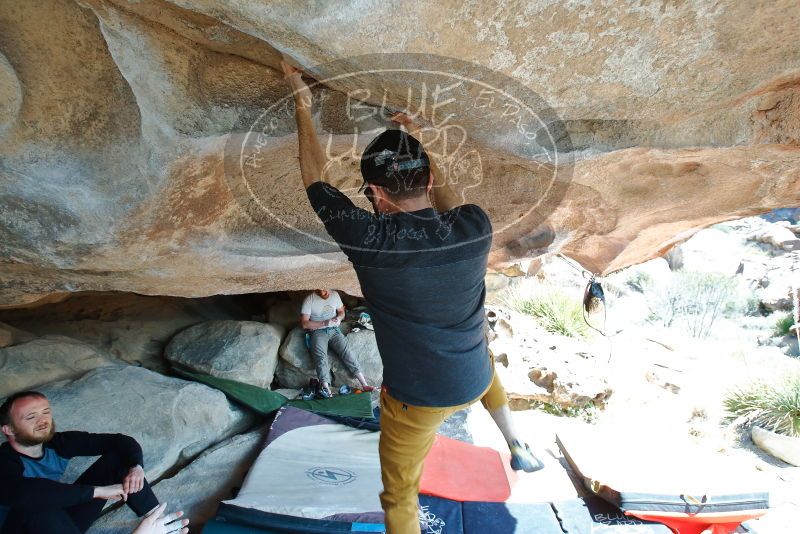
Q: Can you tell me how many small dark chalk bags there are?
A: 1